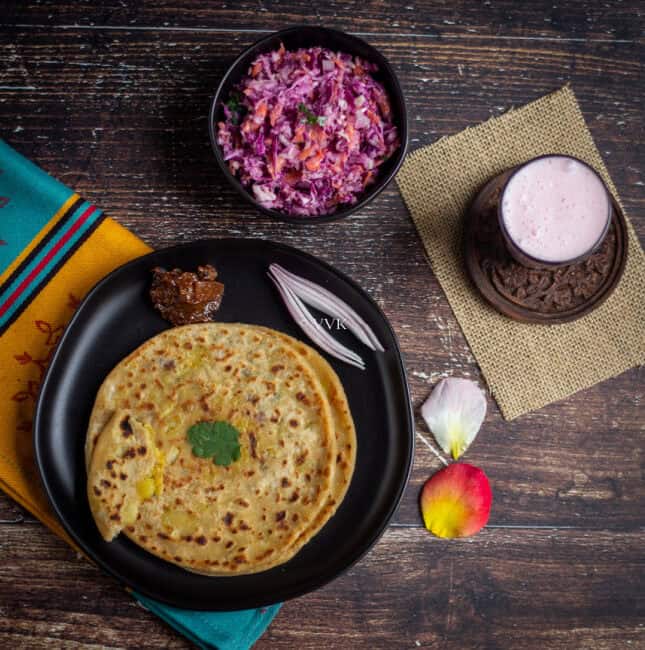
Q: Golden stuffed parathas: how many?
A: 2